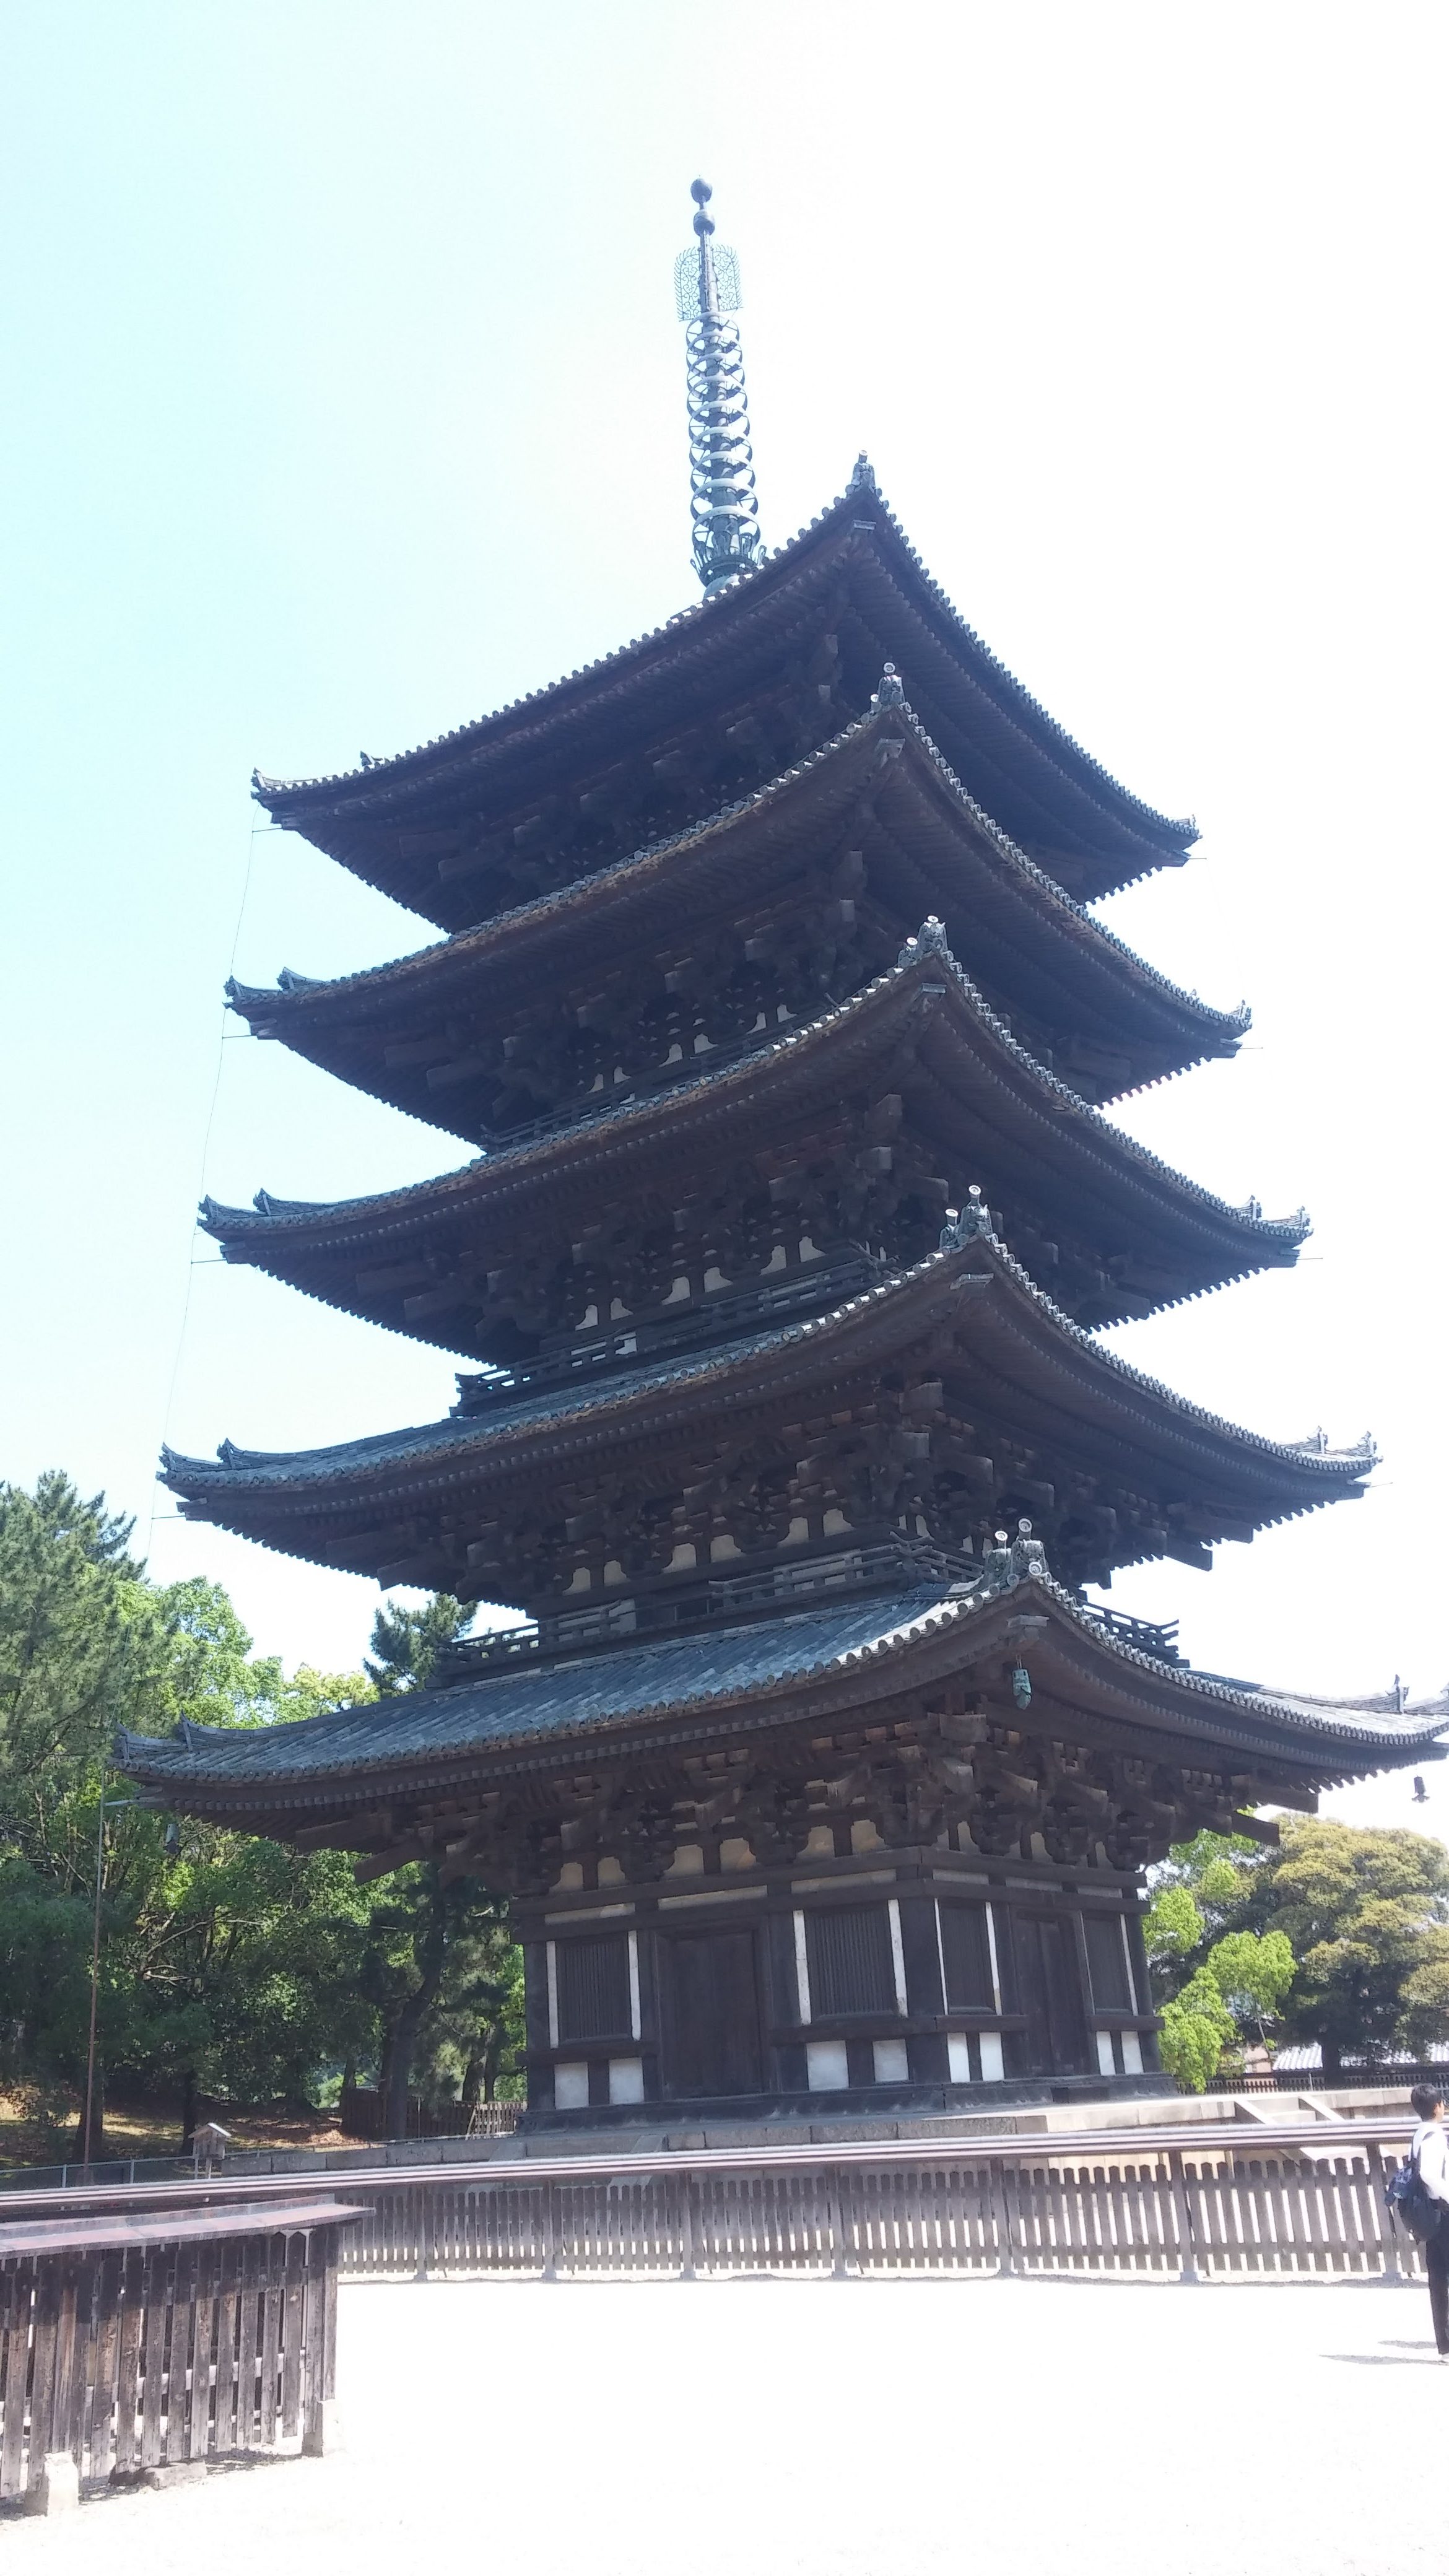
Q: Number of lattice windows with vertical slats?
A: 4